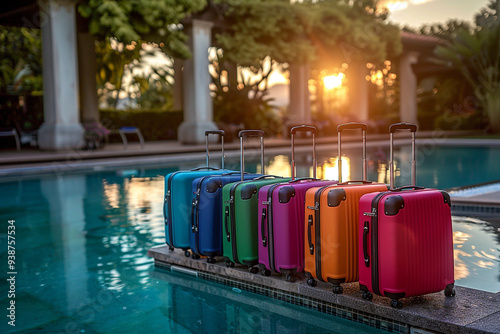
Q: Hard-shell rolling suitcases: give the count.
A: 6